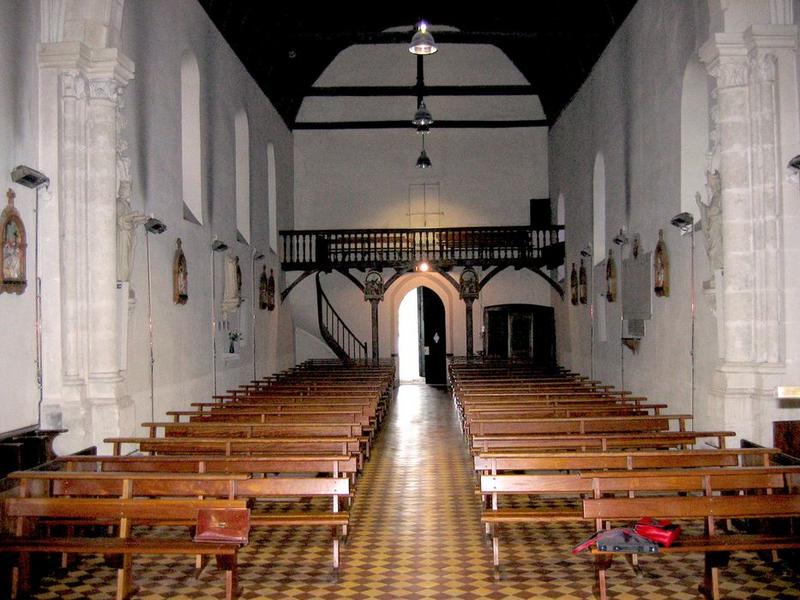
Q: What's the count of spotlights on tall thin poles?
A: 8